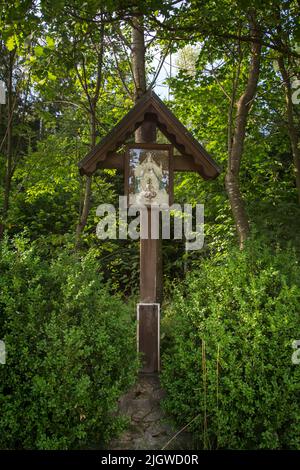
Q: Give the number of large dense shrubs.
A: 2